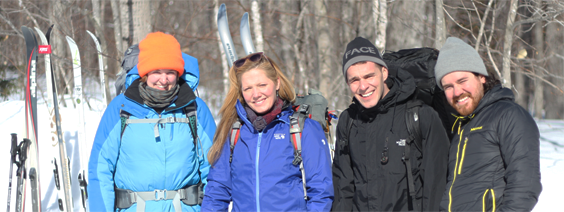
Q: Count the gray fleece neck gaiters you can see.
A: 1